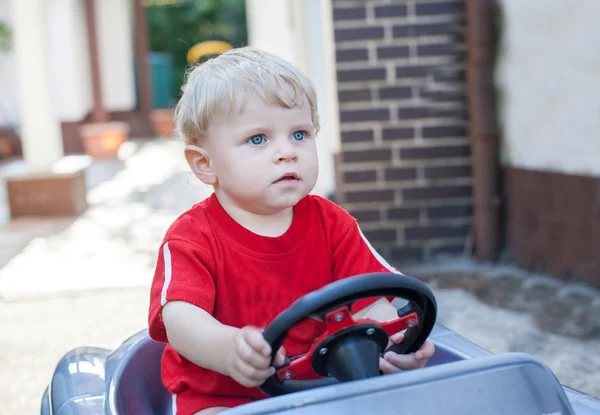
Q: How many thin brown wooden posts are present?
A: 2